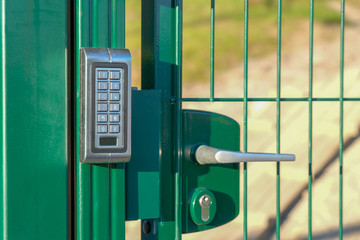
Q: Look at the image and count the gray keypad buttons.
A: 12